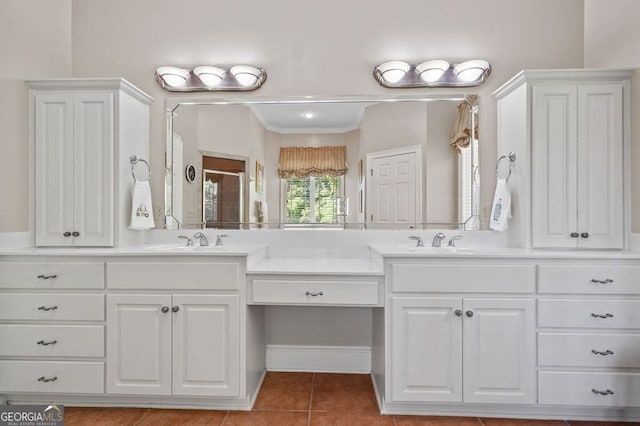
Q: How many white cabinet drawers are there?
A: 9